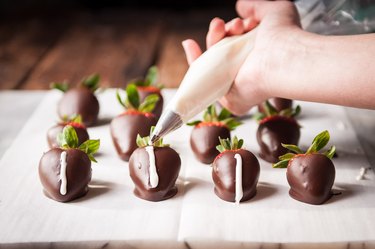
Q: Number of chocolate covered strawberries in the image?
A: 11